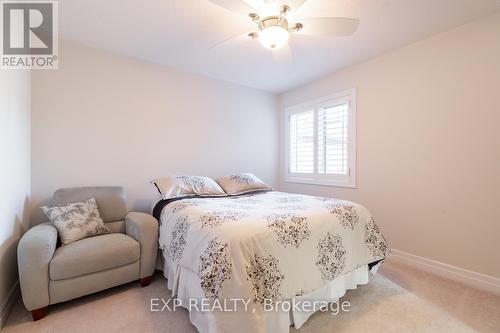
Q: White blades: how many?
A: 5